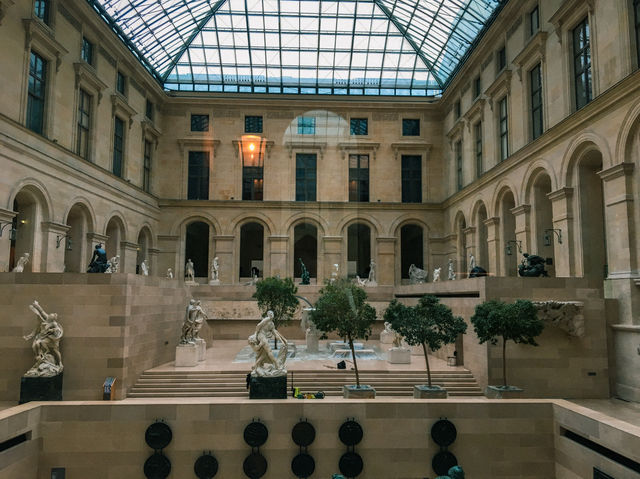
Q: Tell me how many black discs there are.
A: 11